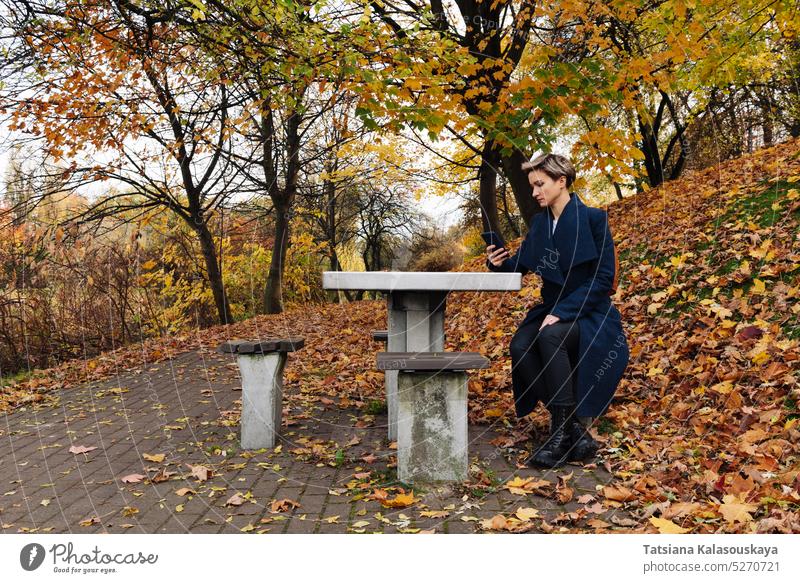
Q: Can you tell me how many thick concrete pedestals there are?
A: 3